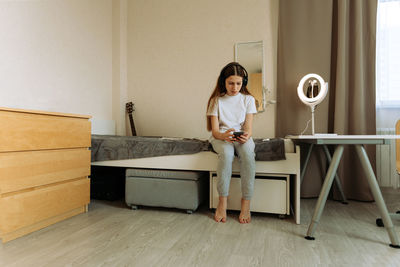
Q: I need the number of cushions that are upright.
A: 0